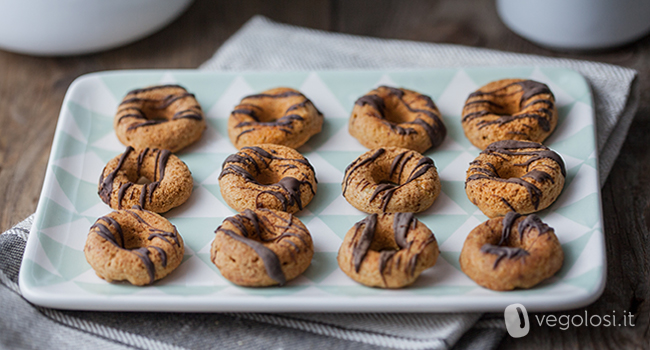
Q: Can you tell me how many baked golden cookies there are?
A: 12